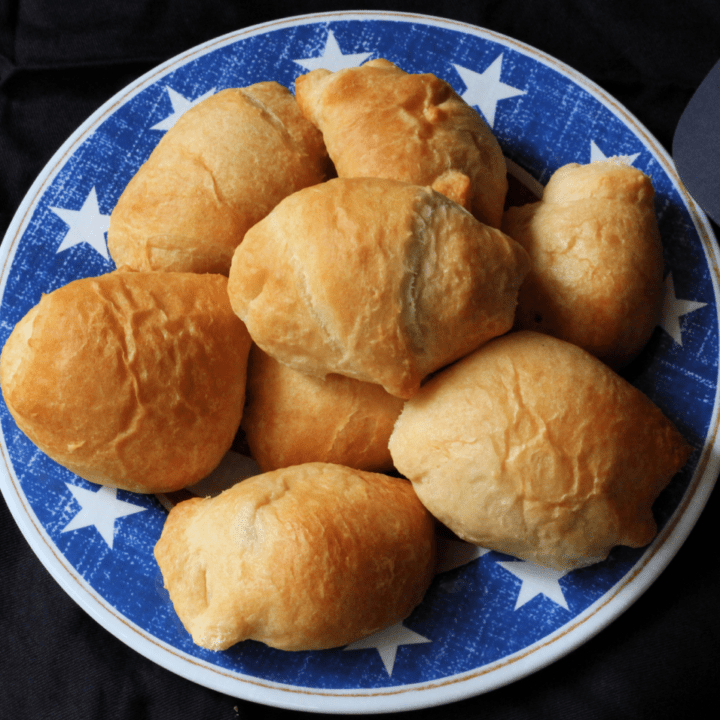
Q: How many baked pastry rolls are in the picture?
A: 8